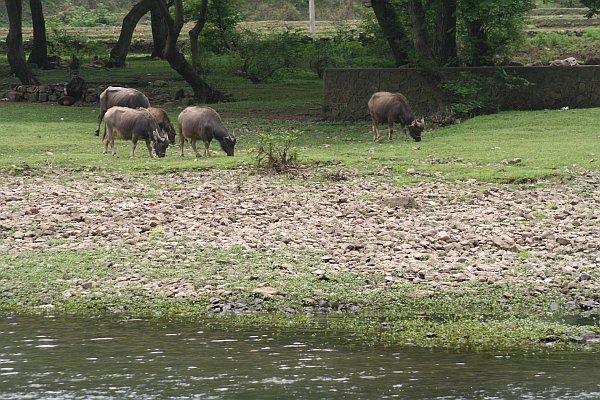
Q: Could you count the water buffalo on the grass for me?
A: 5